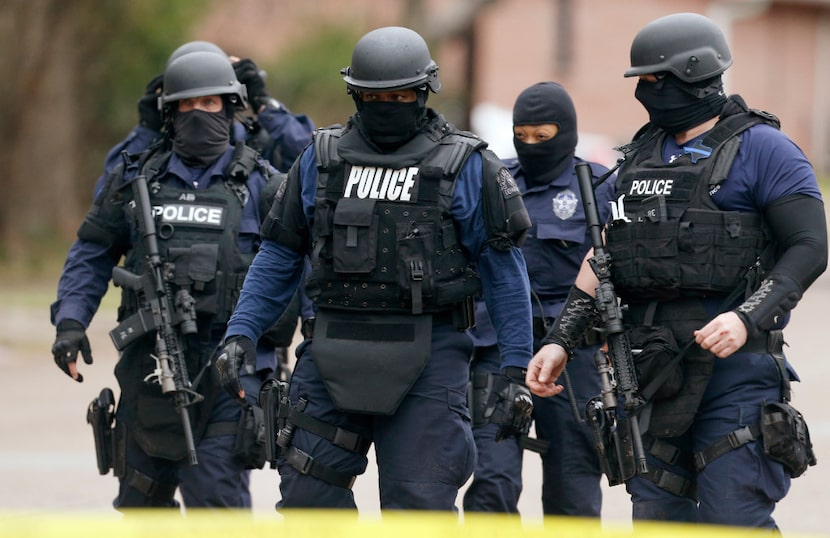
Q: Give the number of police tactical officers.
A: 5